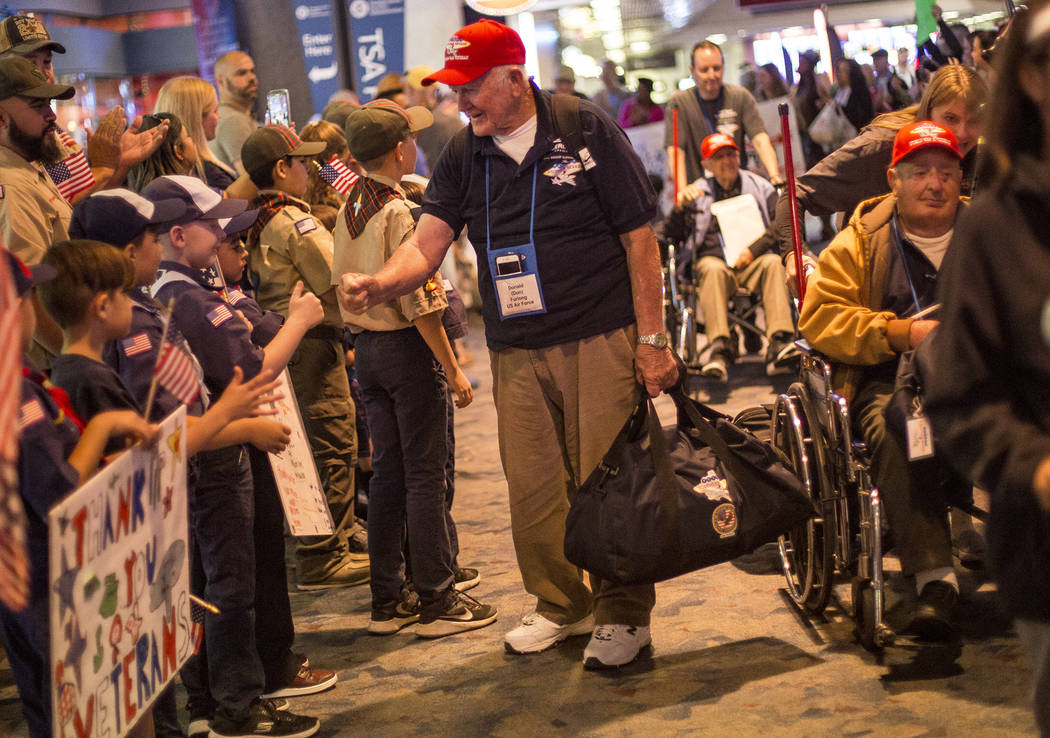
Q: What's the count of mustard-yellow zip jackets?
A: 1